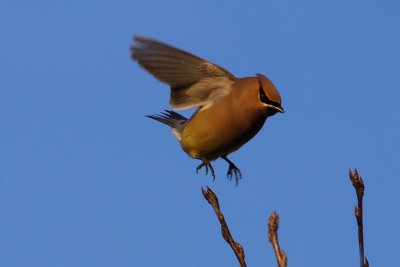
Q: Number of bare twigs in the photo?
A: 3